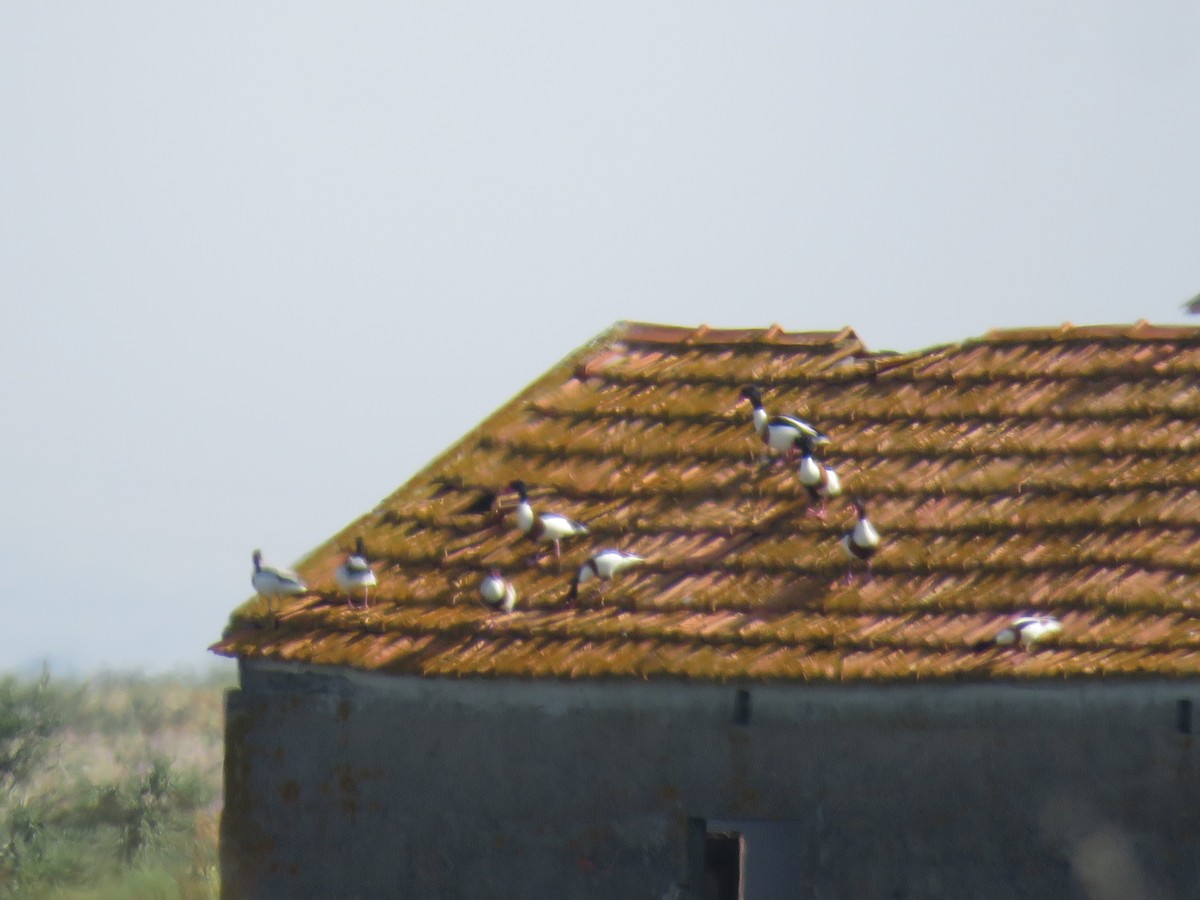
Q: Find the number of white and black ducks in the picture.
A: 9